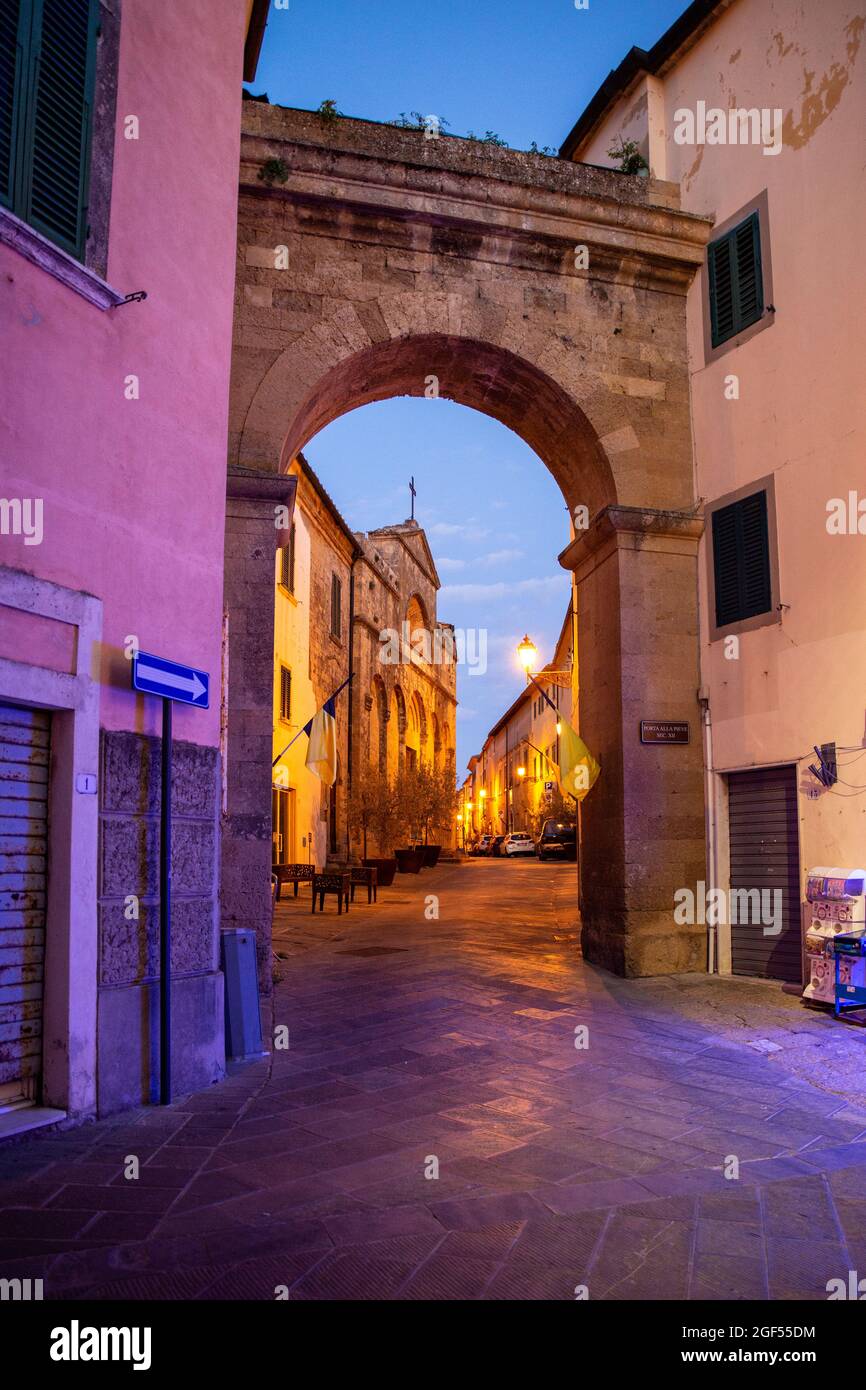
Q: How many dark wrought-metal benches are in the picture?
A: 3